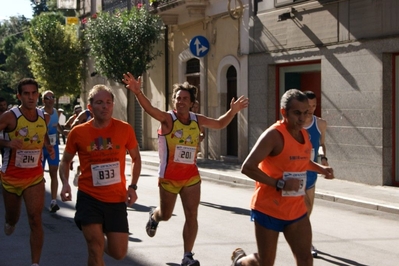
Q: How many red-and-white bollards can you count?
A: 0